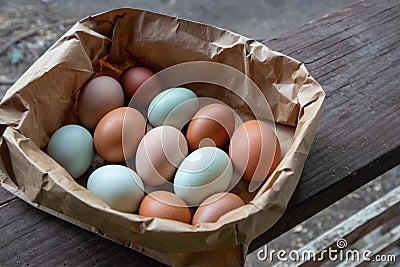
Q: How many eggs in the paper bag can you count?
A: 12